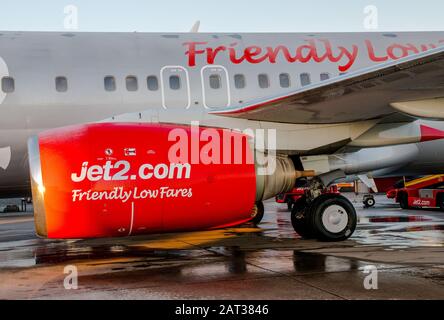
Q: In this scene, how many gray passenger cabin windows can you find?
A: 12